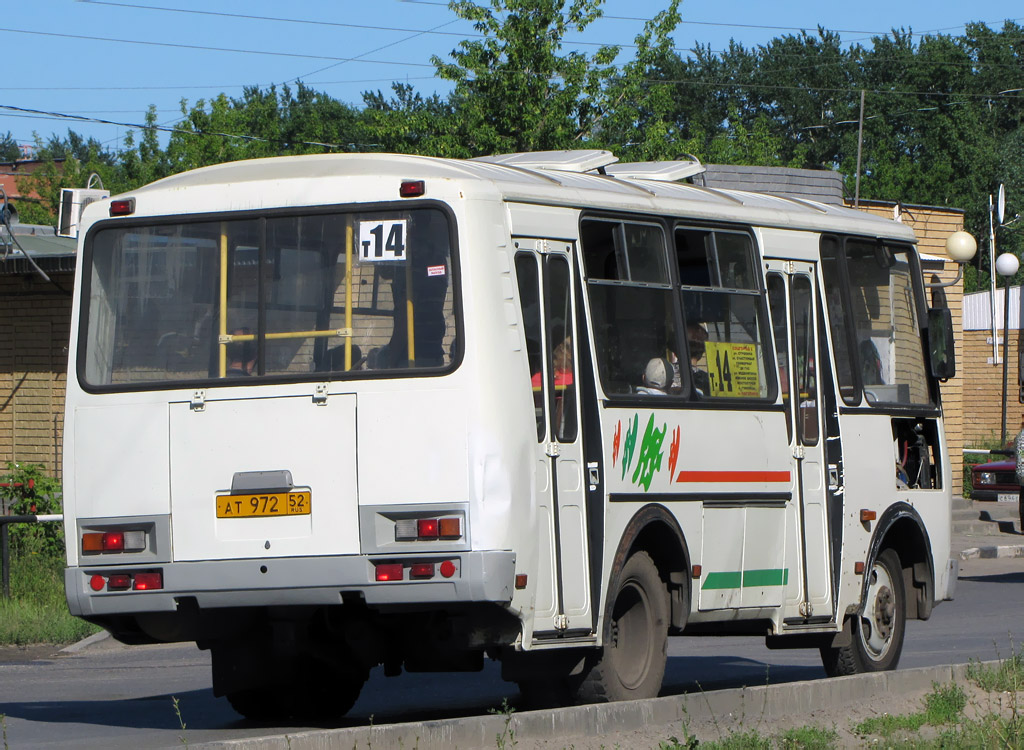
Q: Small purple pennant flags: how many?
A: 0